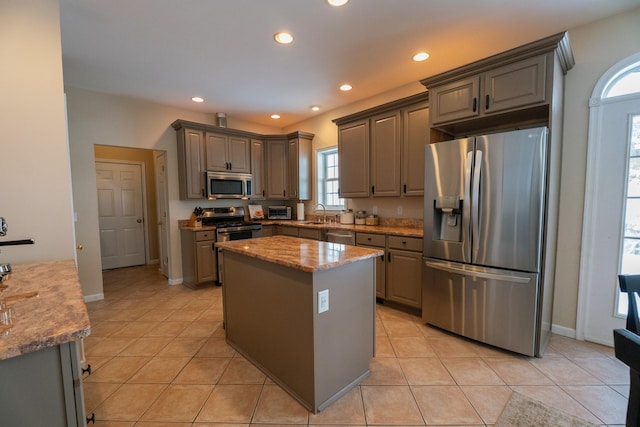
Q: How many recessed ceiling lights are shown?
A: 7